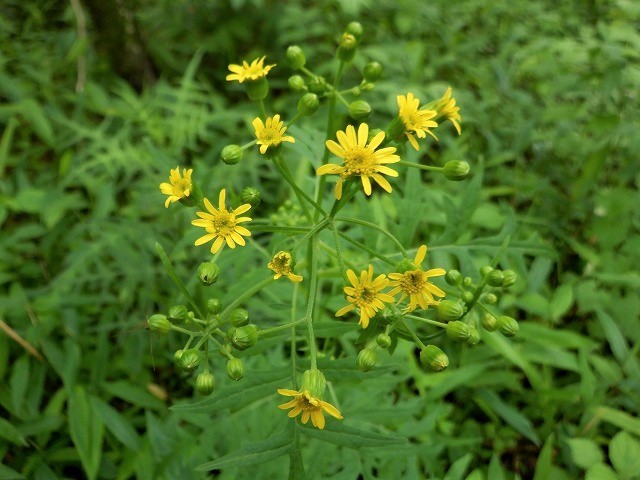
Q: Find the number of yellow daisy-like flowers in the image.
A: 11